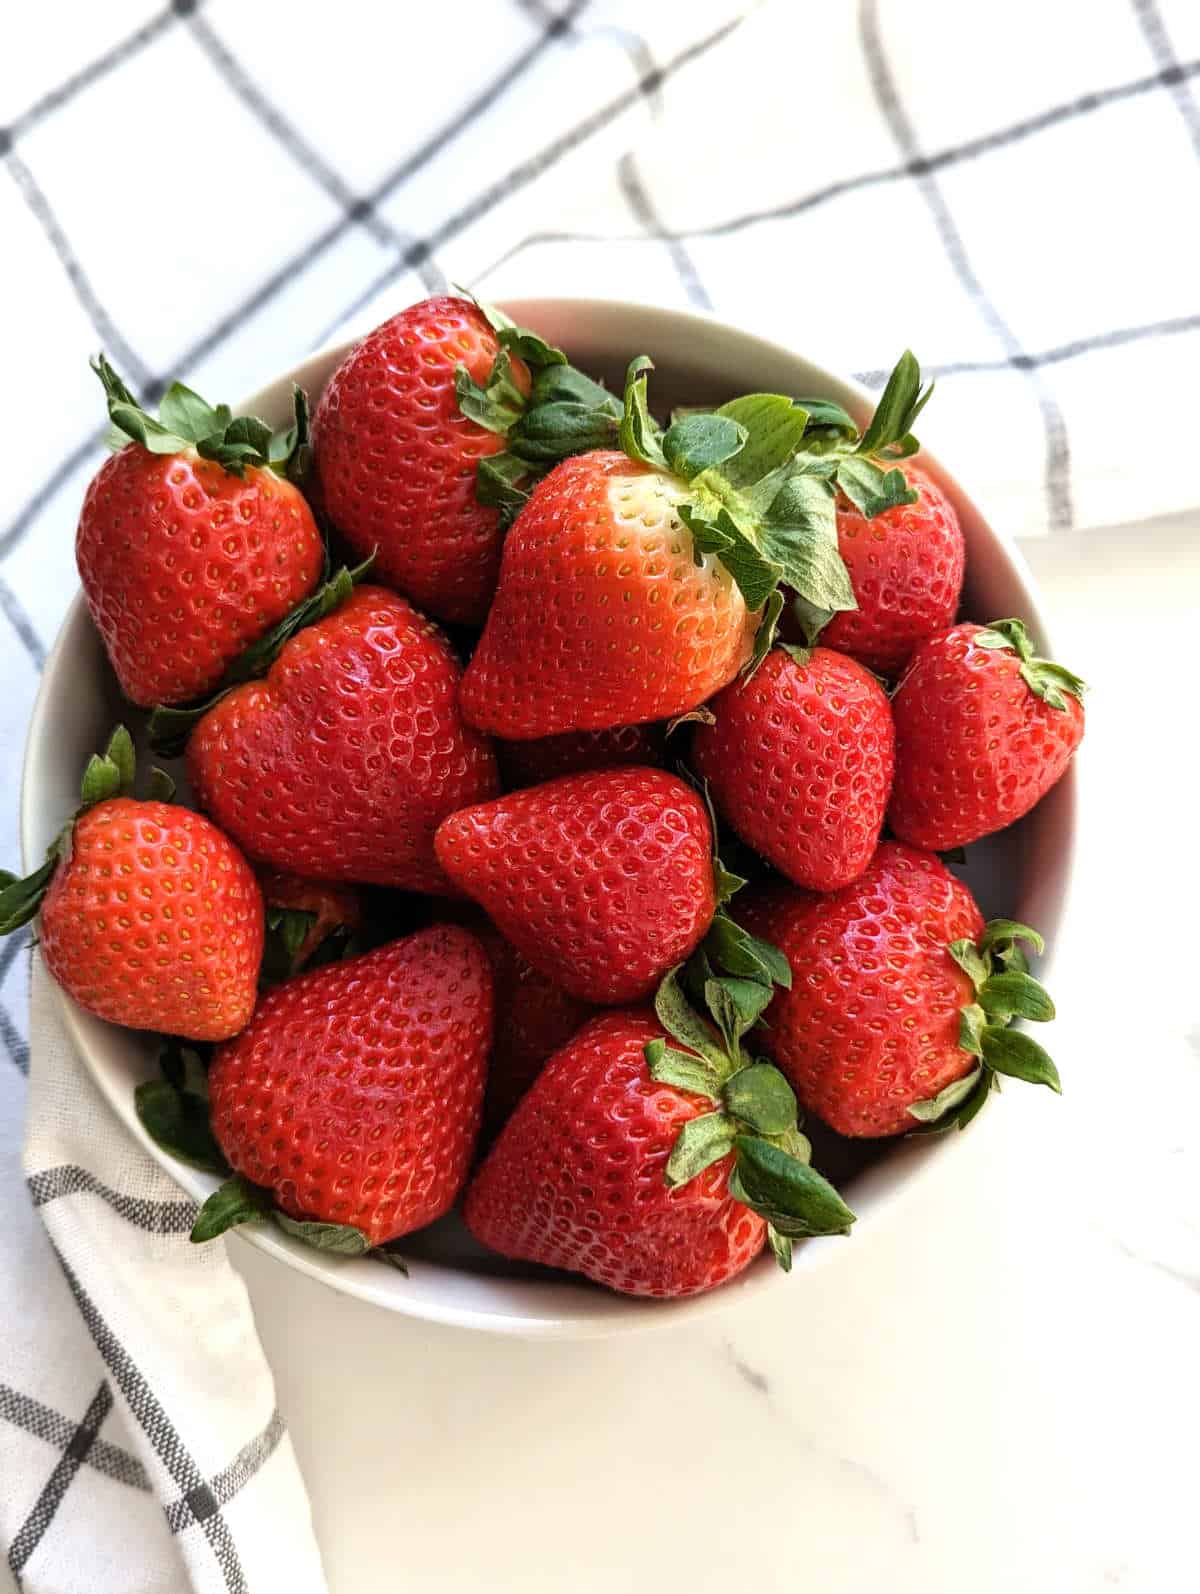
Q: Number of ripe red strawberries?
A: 12